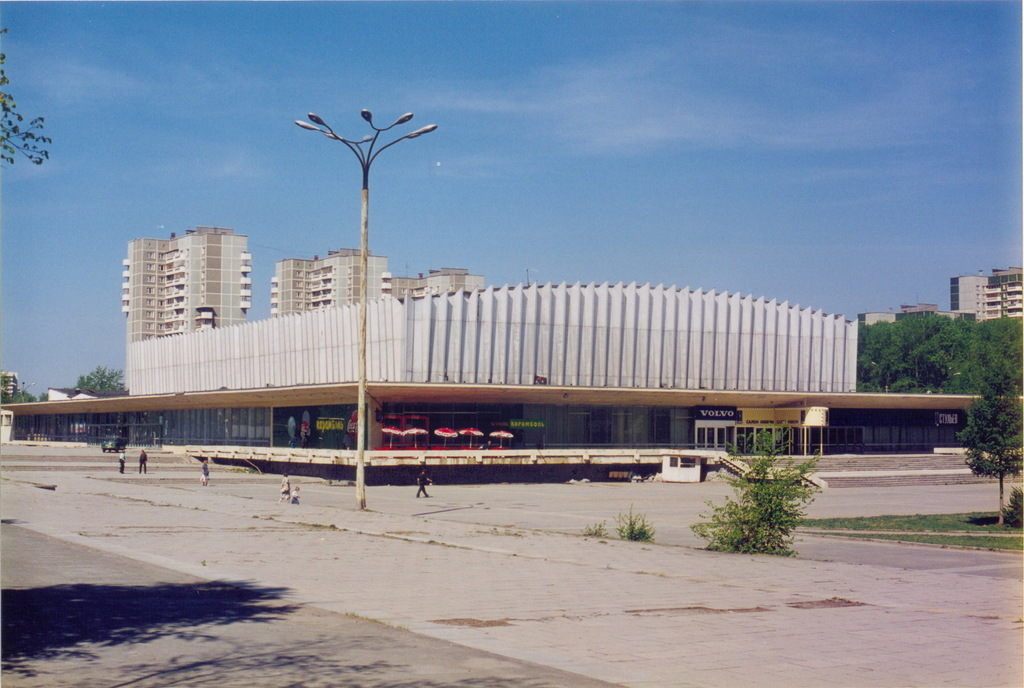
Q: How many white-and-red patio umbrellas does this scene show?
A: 5